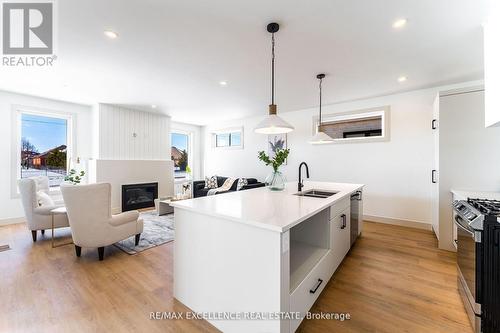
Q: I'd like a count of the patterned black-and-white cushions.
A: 2